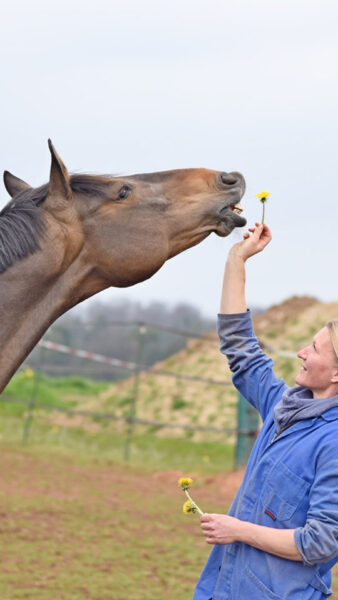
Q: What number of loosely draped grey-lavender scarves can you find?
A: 1